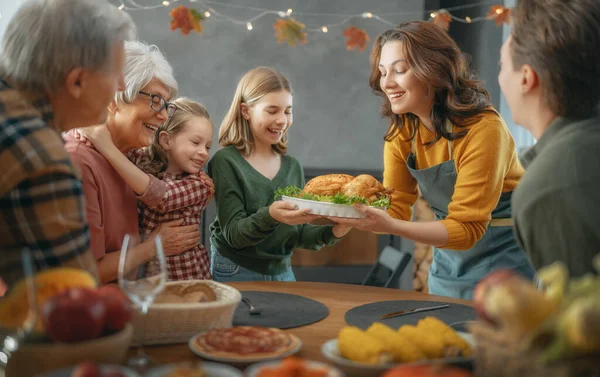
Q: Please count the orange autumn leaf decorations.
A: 5